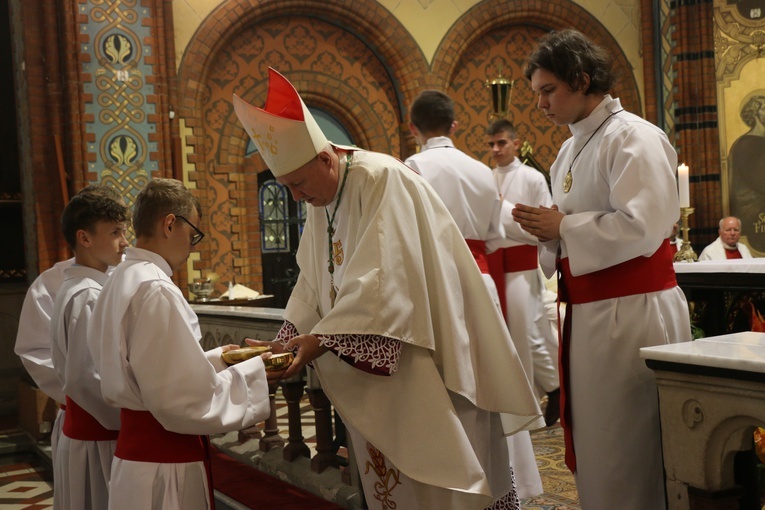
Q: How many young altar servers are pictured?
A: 6